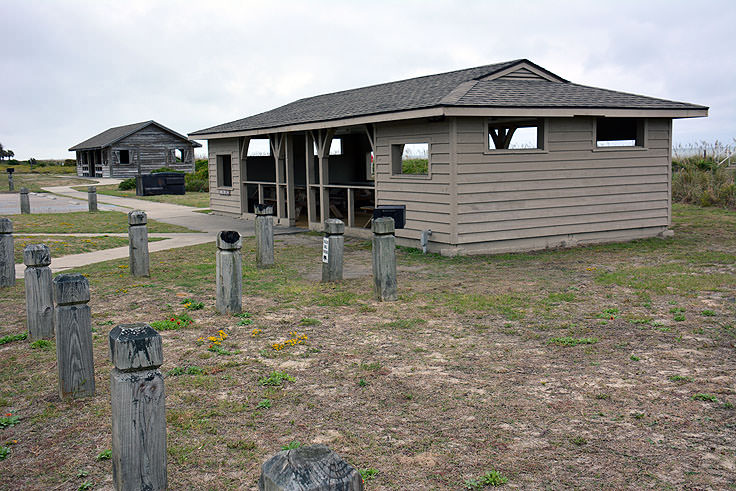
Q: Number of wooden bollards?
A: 12